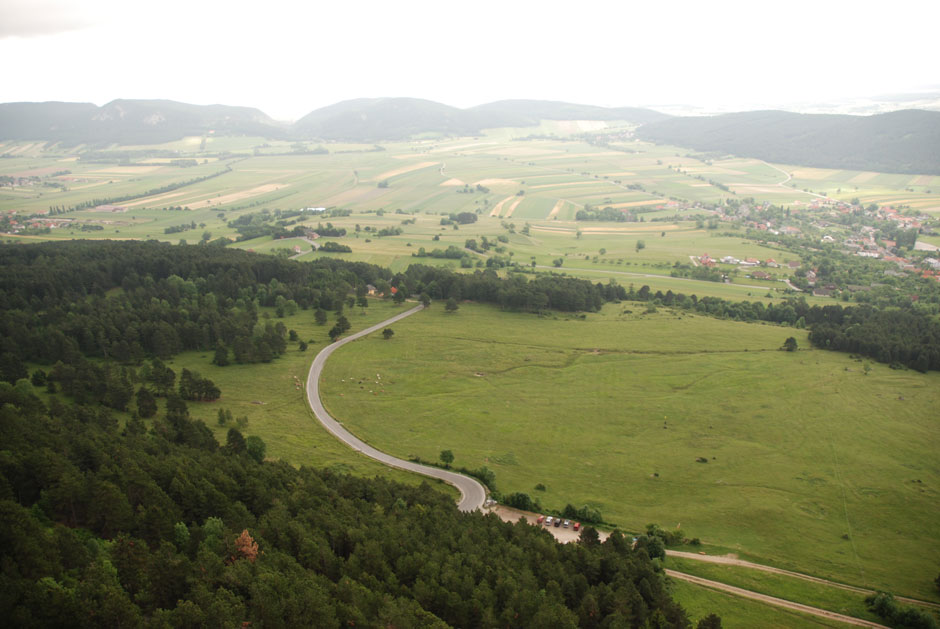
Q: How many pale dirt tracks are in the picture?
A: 2